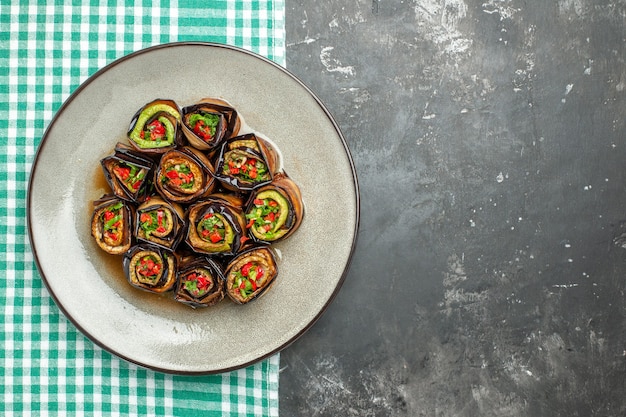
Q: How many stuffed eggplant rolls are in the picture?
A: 12